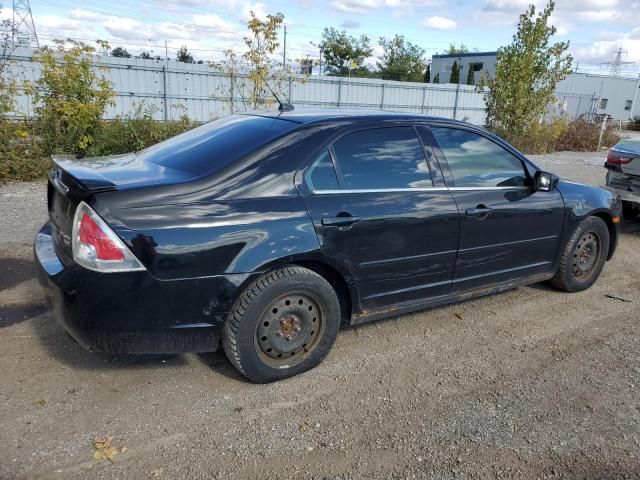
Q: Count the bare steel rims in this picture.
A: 2